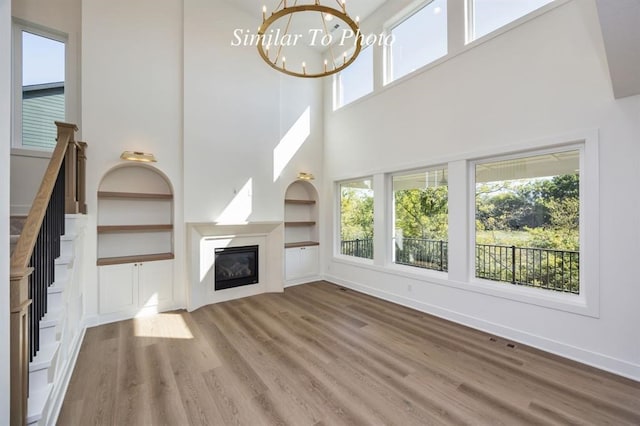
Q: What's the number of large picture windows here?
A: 3